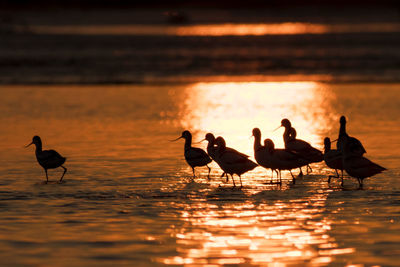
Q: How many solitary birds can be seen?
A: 1